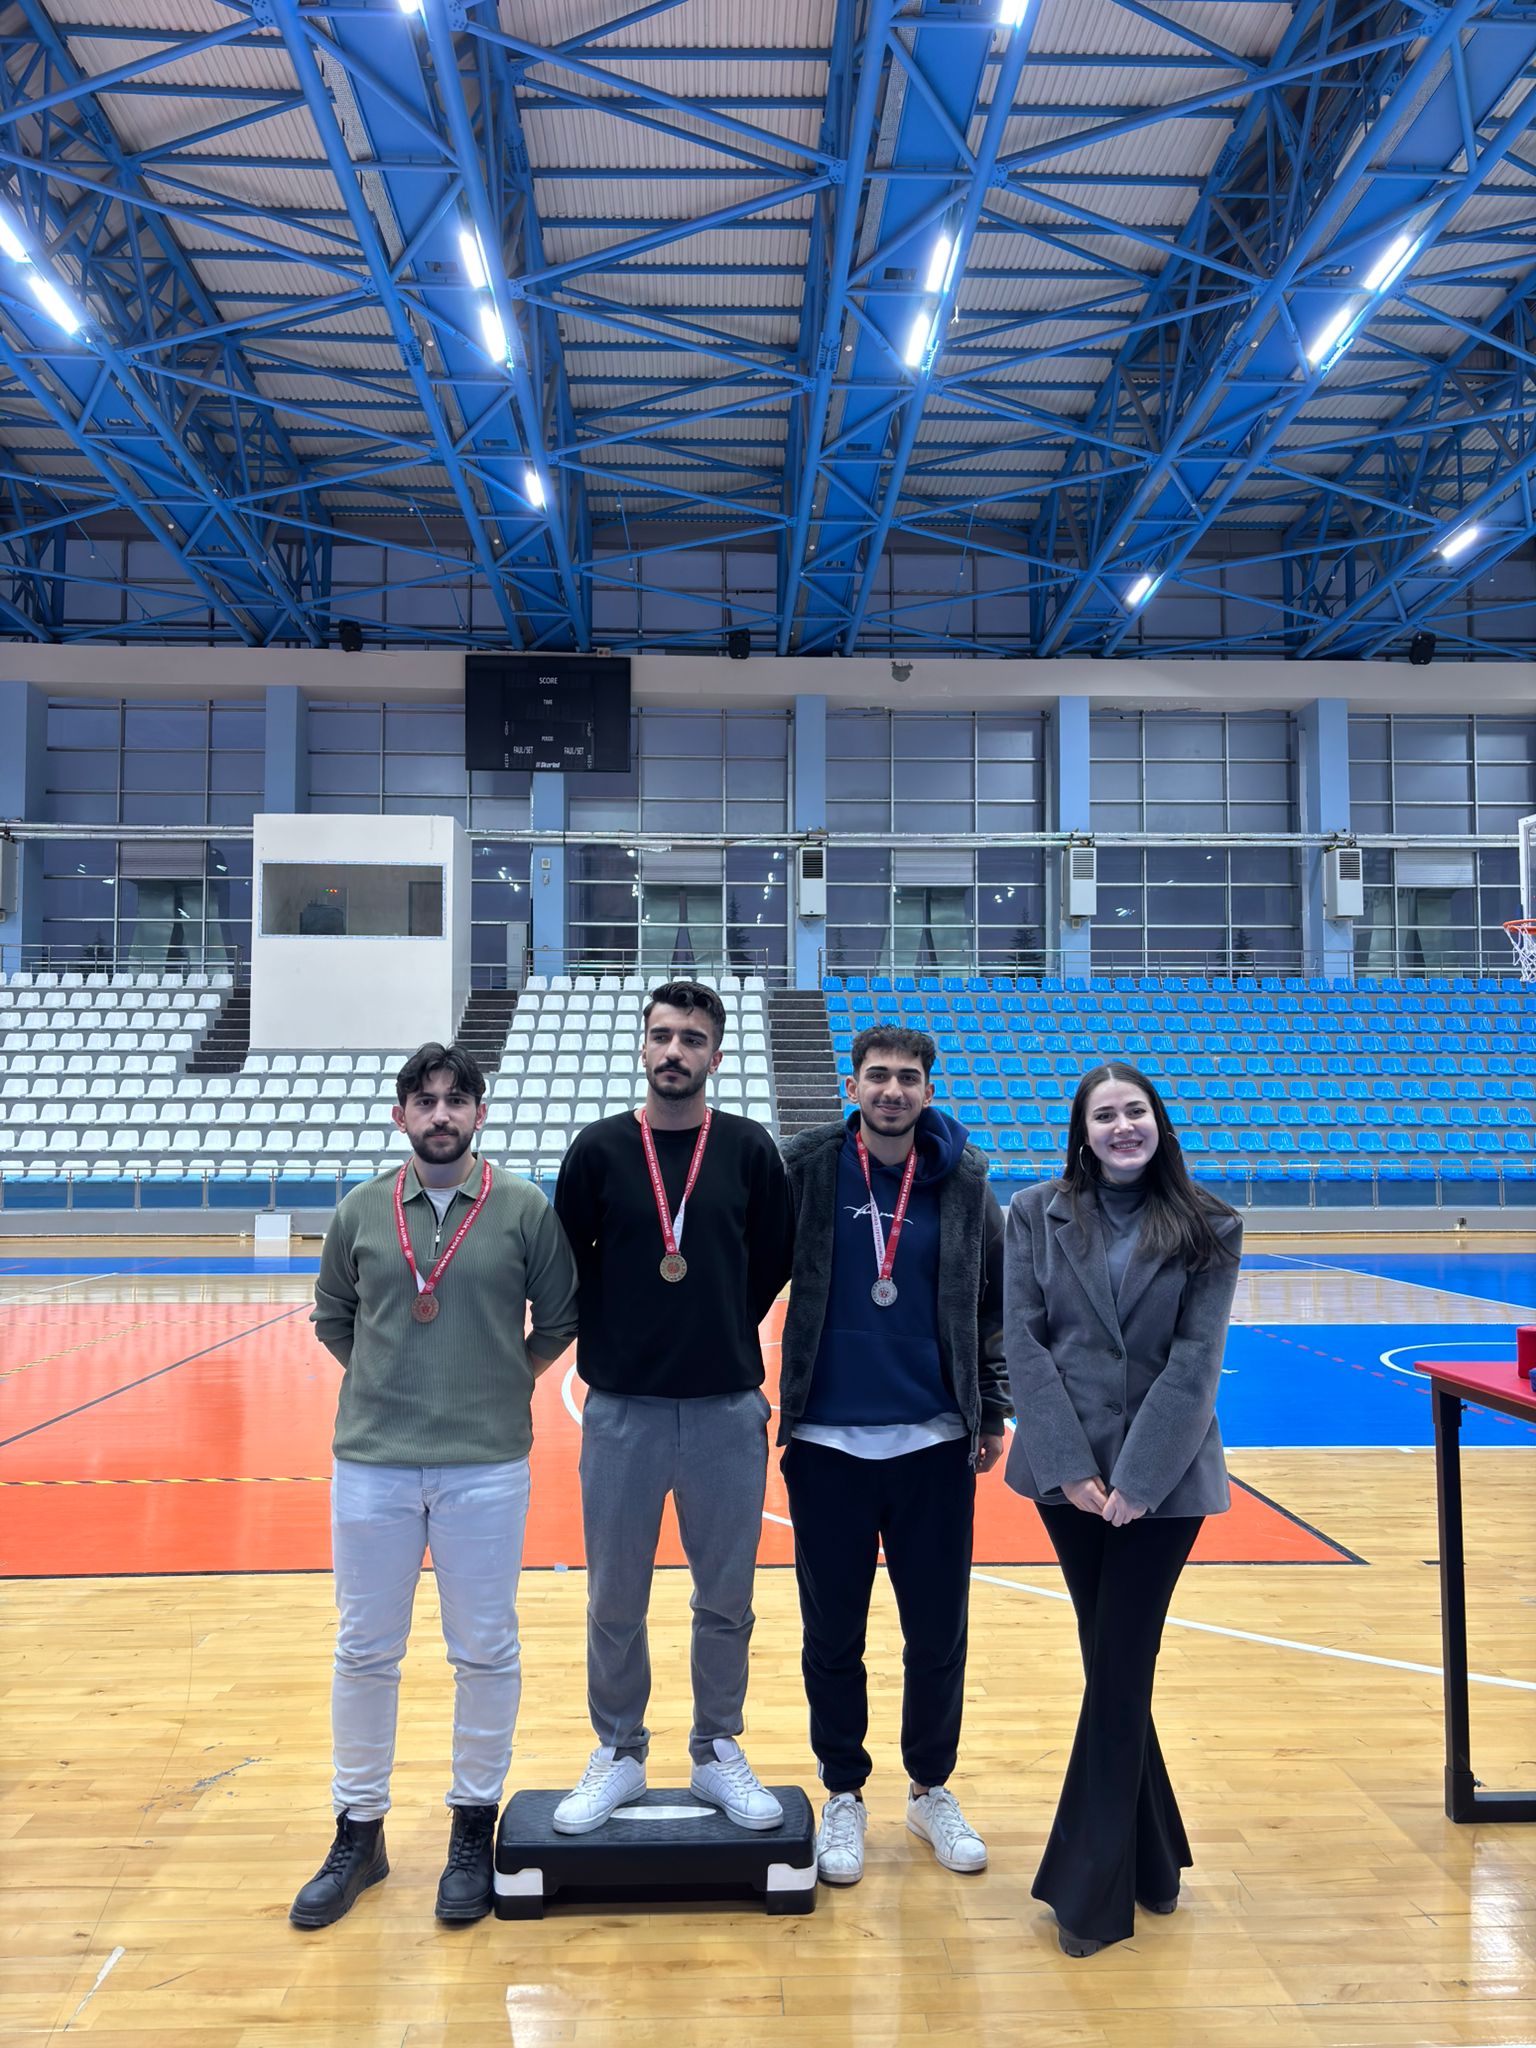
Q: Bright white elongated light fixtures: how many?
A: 13